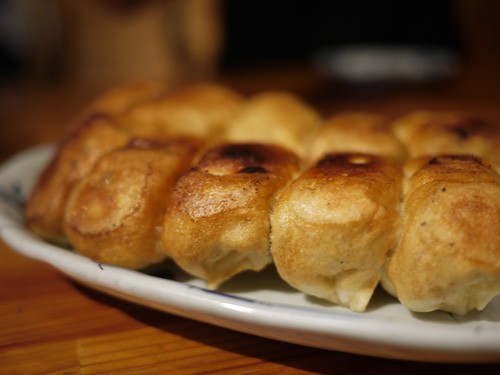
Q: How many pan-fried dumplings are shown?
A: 10